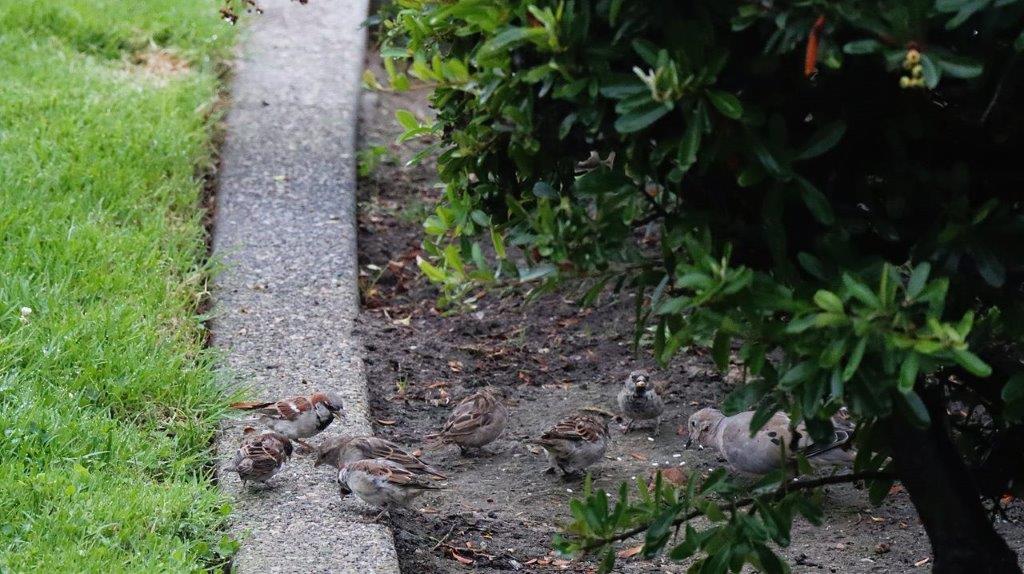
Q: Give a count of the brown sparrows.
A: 7